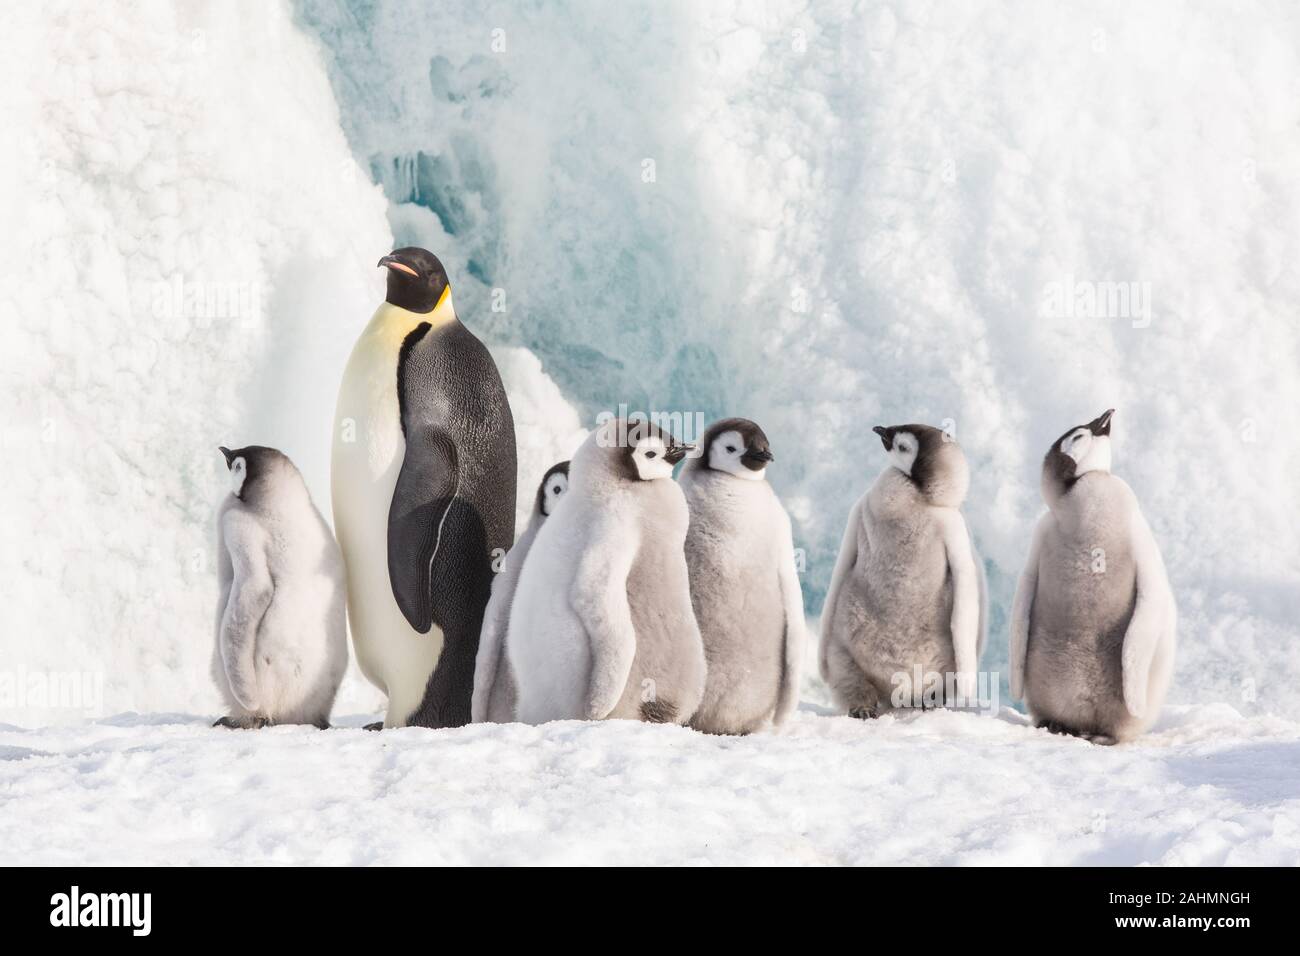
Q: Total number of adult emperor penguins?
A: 1